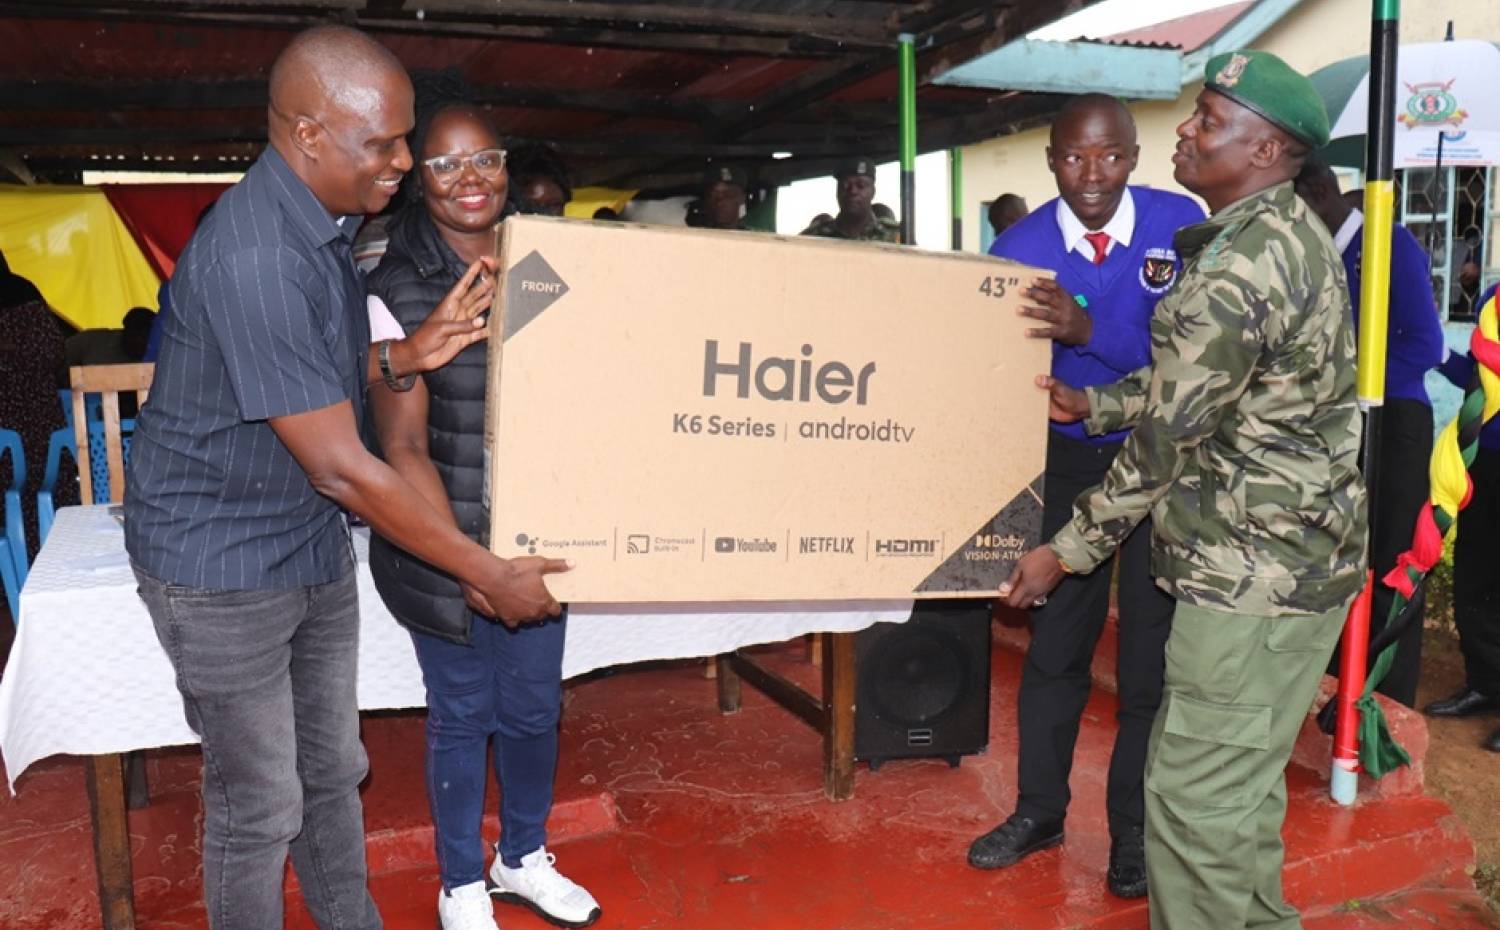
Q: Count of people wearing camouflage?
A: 2